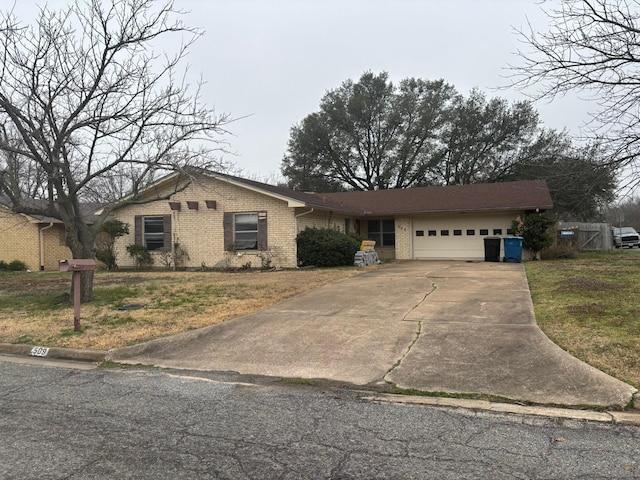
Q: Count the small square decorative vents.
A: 3